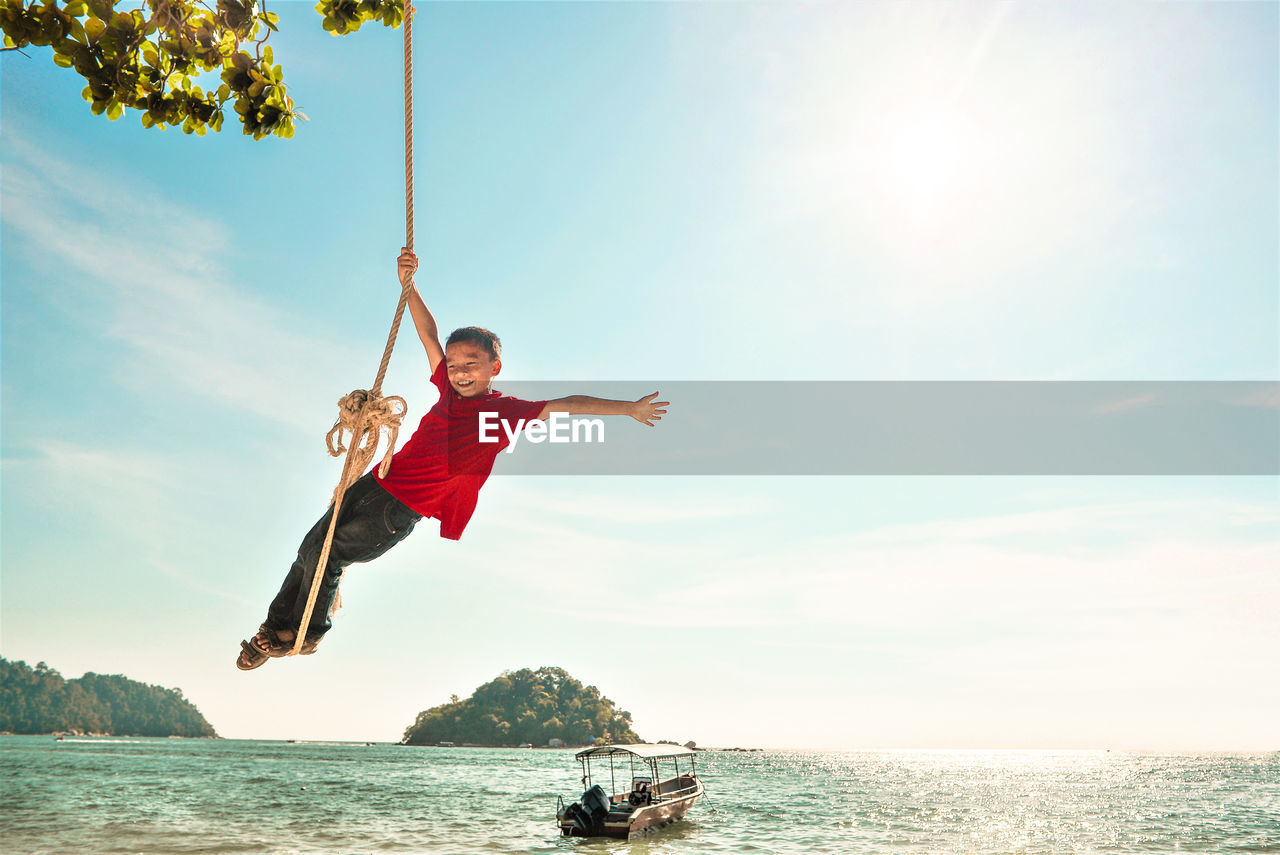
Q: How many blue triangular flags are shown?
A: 0